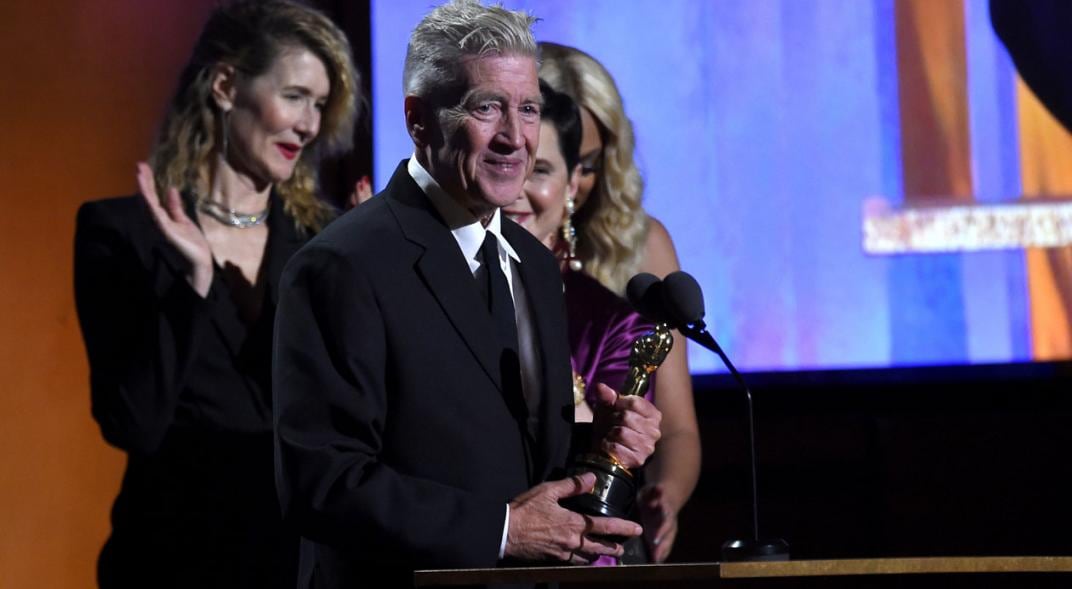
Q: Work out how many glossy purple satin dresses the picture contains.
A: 1